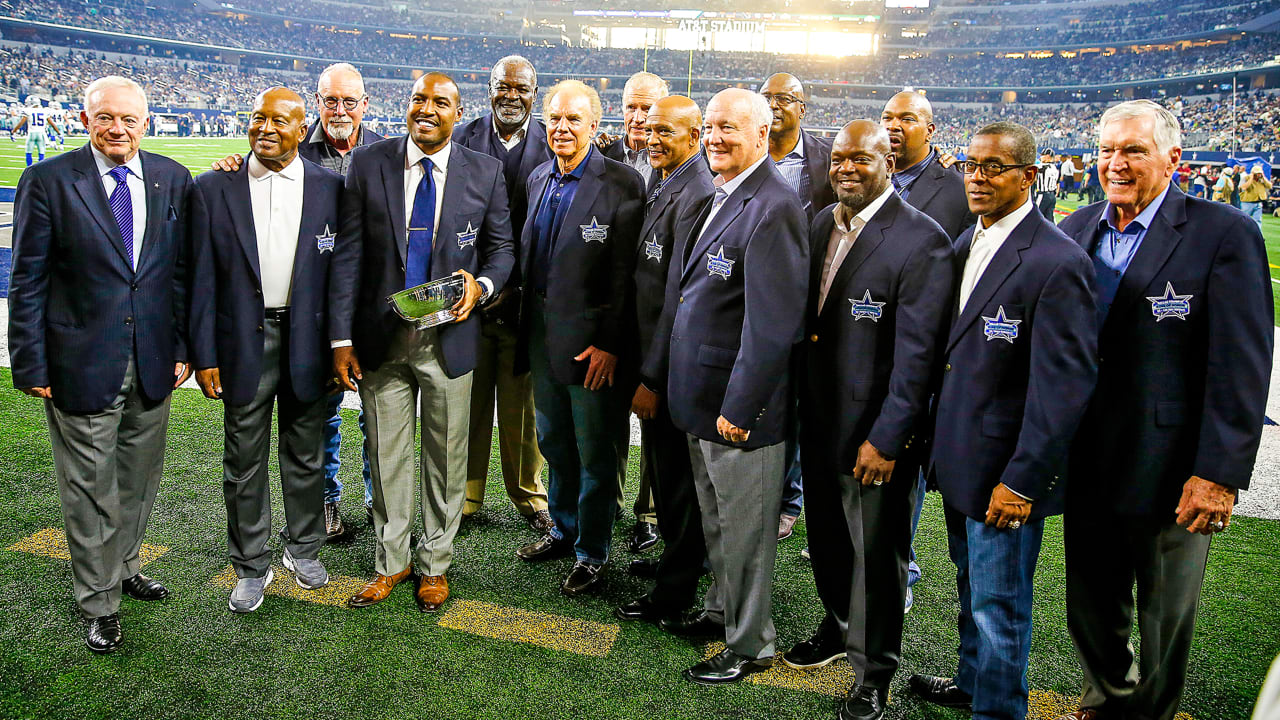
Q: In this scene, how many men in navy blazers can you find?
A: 14